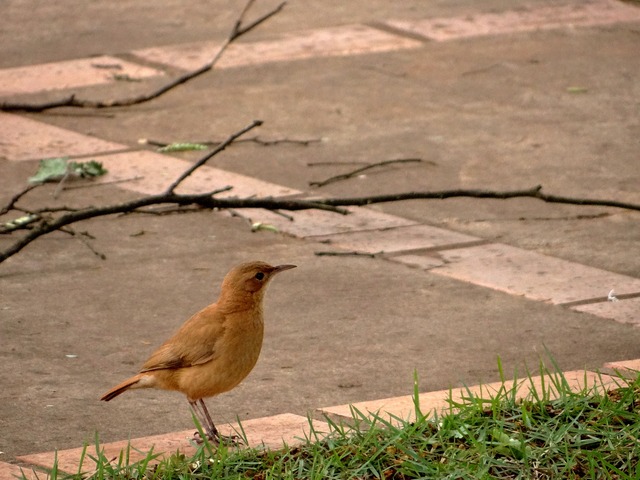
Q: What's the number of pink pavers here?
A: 12